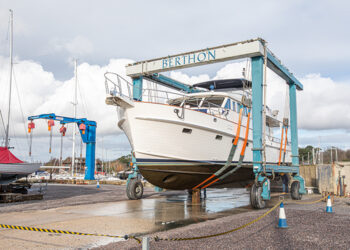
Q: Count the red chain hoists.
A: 4